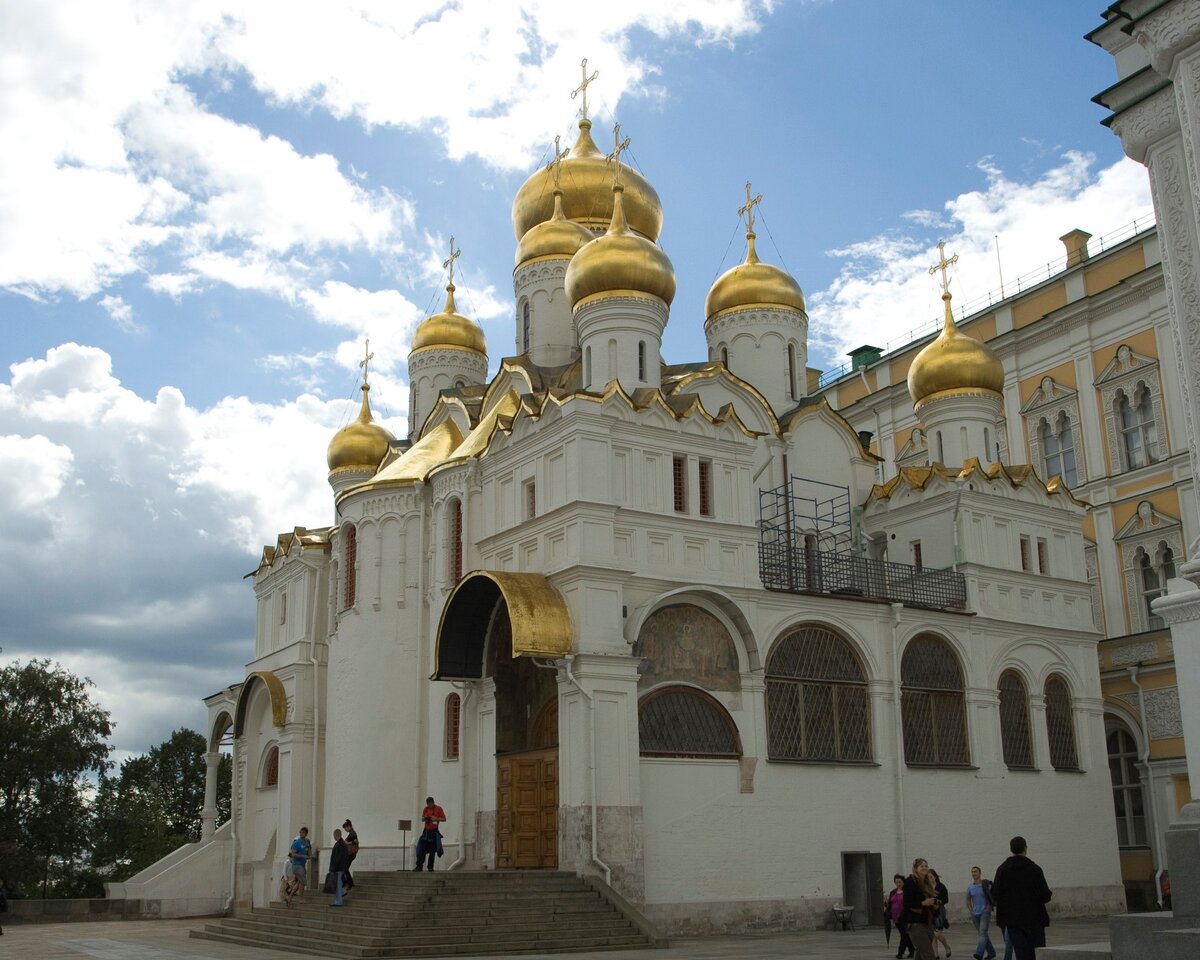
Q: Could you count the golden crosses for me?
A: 7